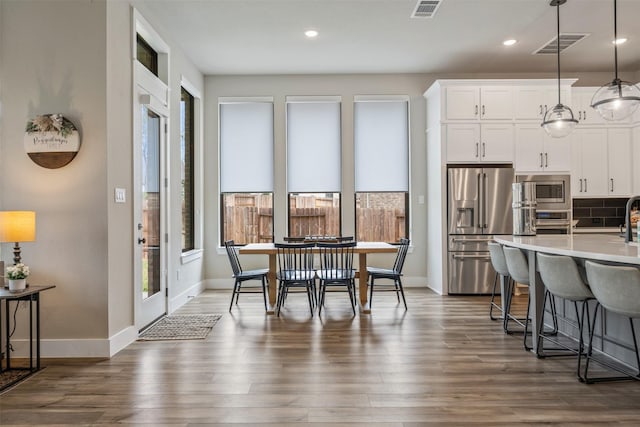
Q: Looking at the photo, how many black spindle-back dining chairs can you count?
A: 6